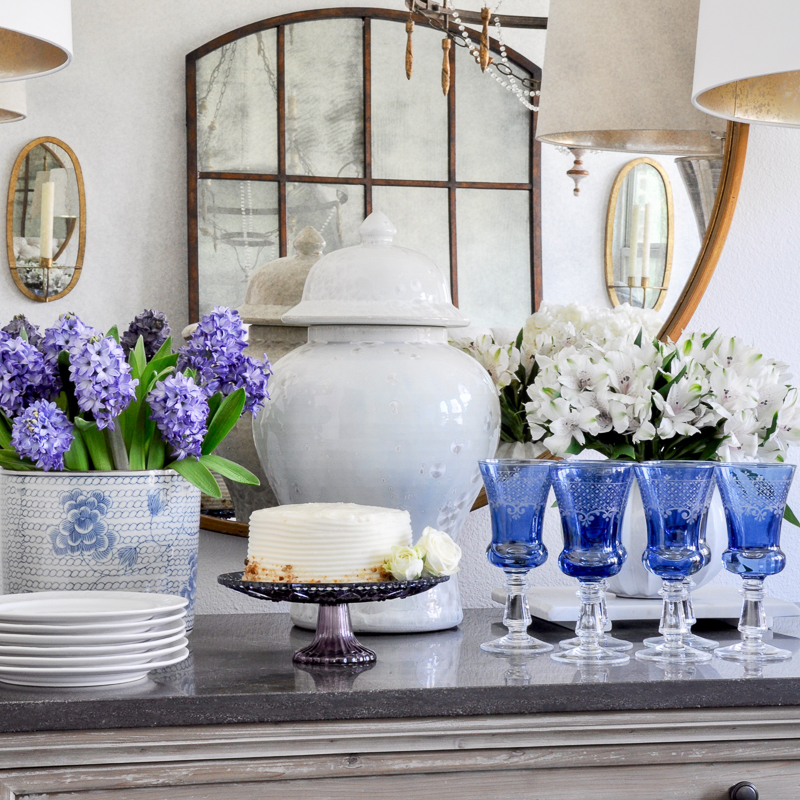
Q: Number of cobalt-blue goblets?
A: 6